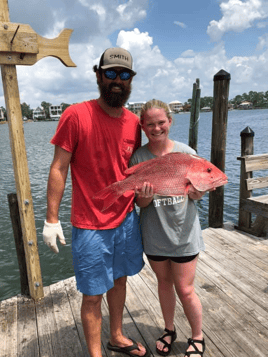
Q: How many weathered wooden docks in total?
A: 1